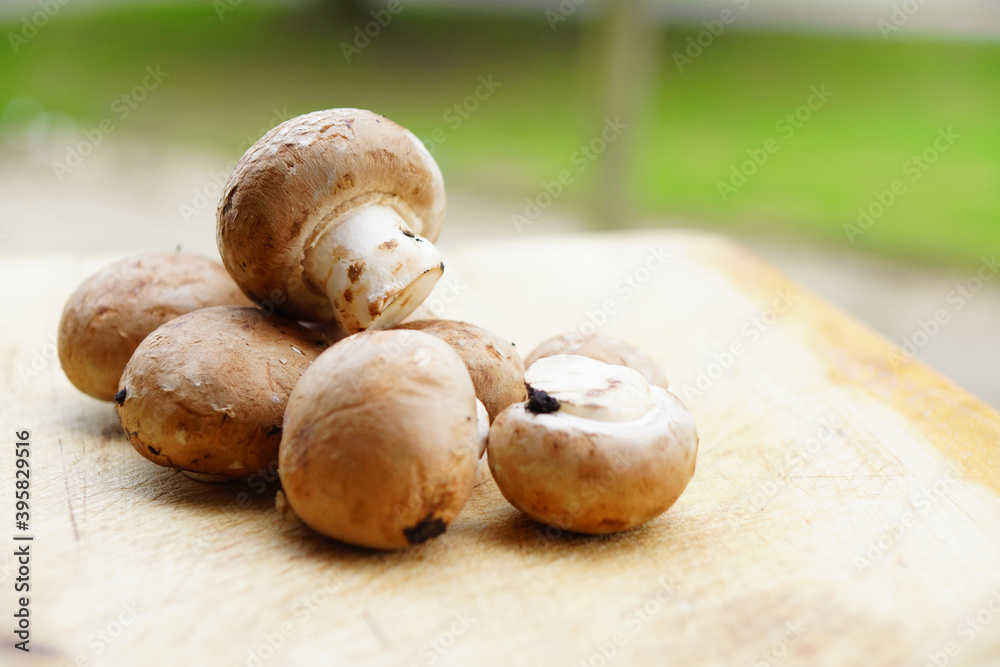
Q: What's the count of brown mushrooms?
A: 7